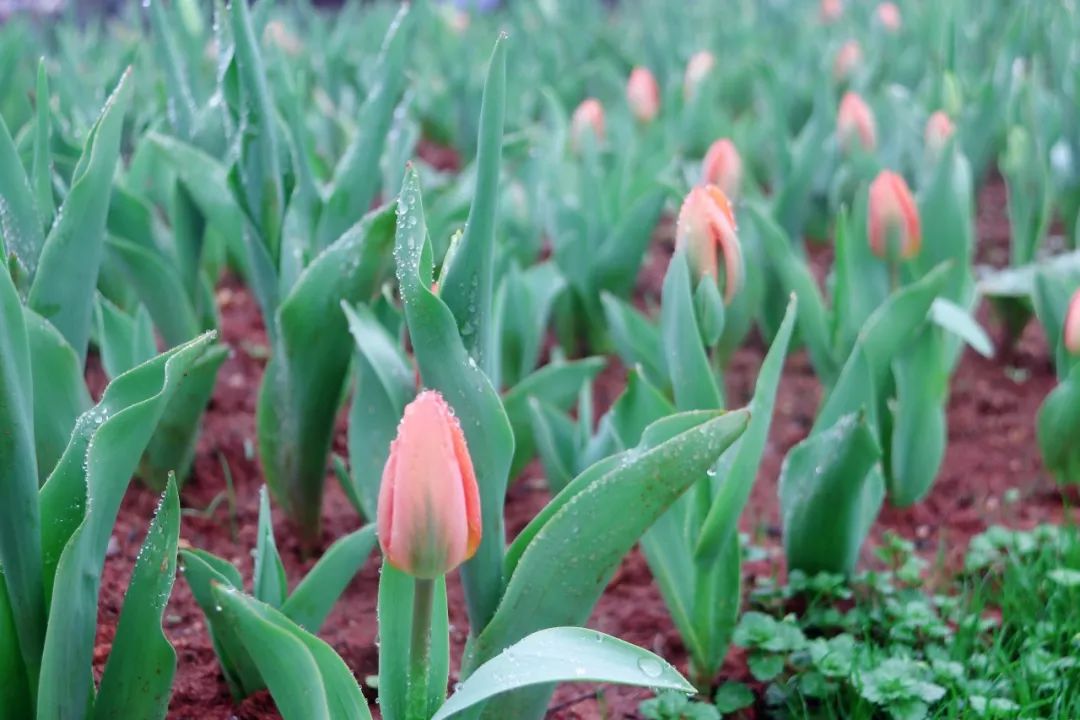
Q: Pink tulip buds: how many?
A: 13